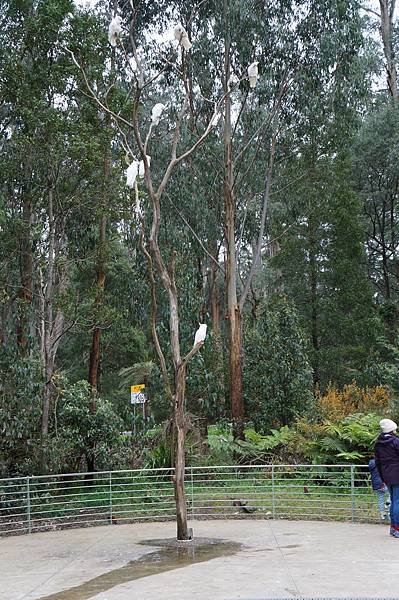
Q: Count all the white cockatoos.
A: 7